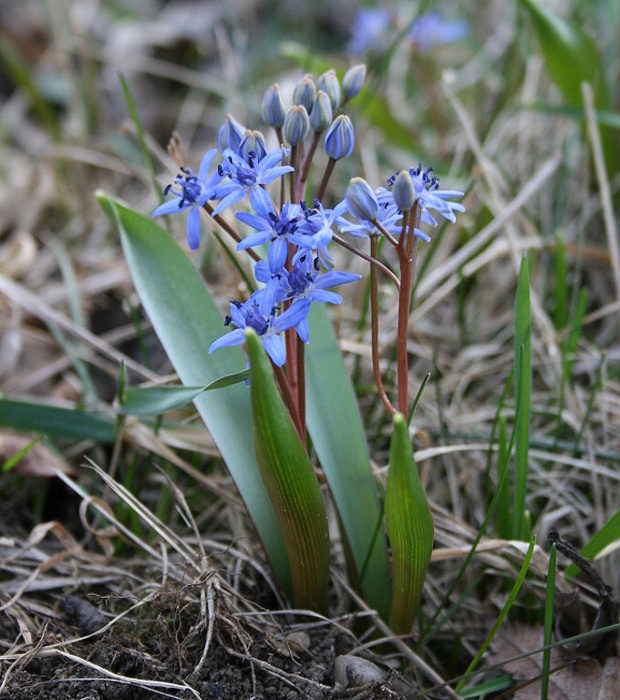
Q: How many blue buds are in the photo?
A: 11